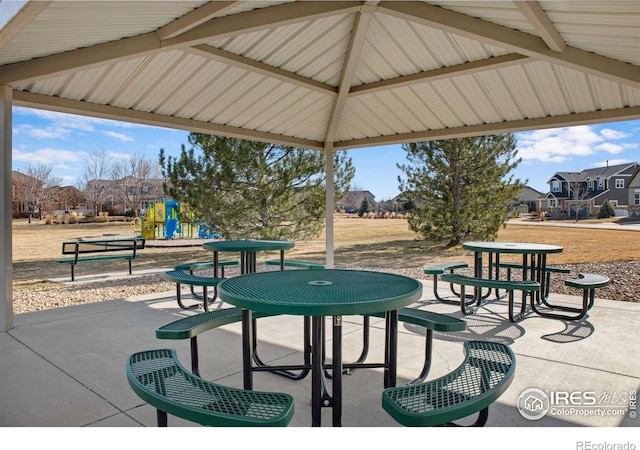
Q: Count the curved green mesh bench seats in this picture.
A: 11